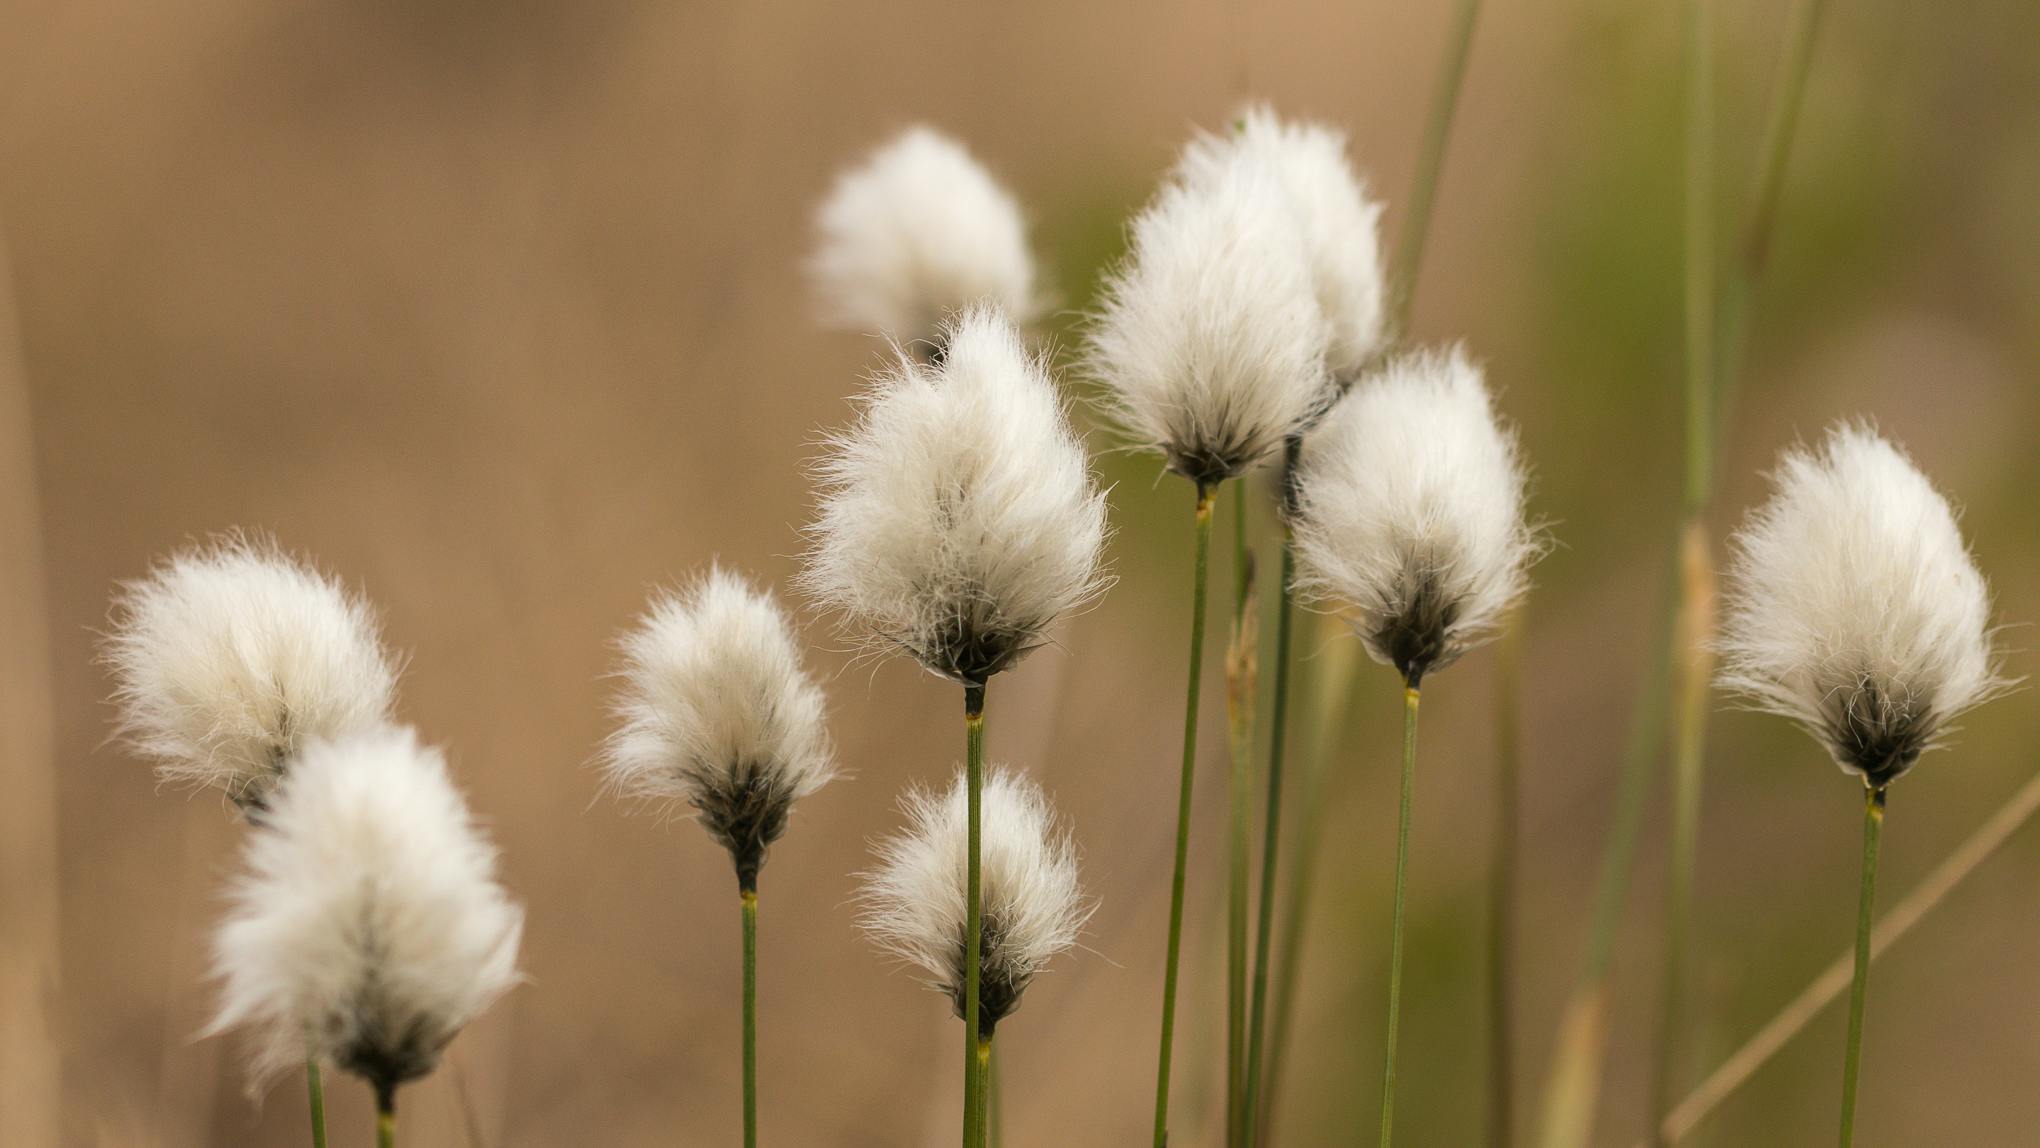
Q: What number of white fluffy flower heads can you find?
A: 10